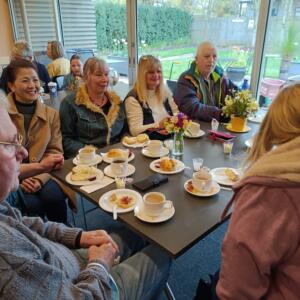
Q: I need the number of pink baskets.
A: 1